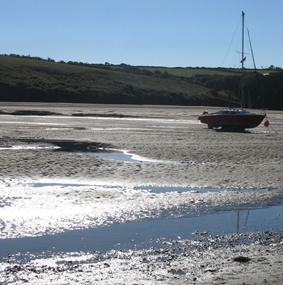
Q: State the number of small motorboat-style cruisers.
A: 0